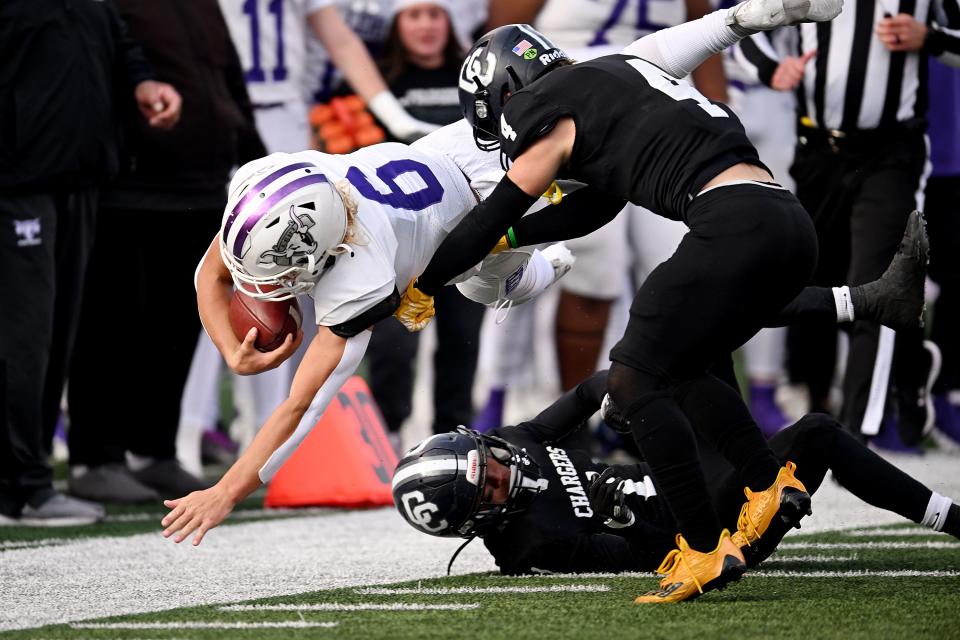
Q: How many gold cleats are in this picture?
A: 2